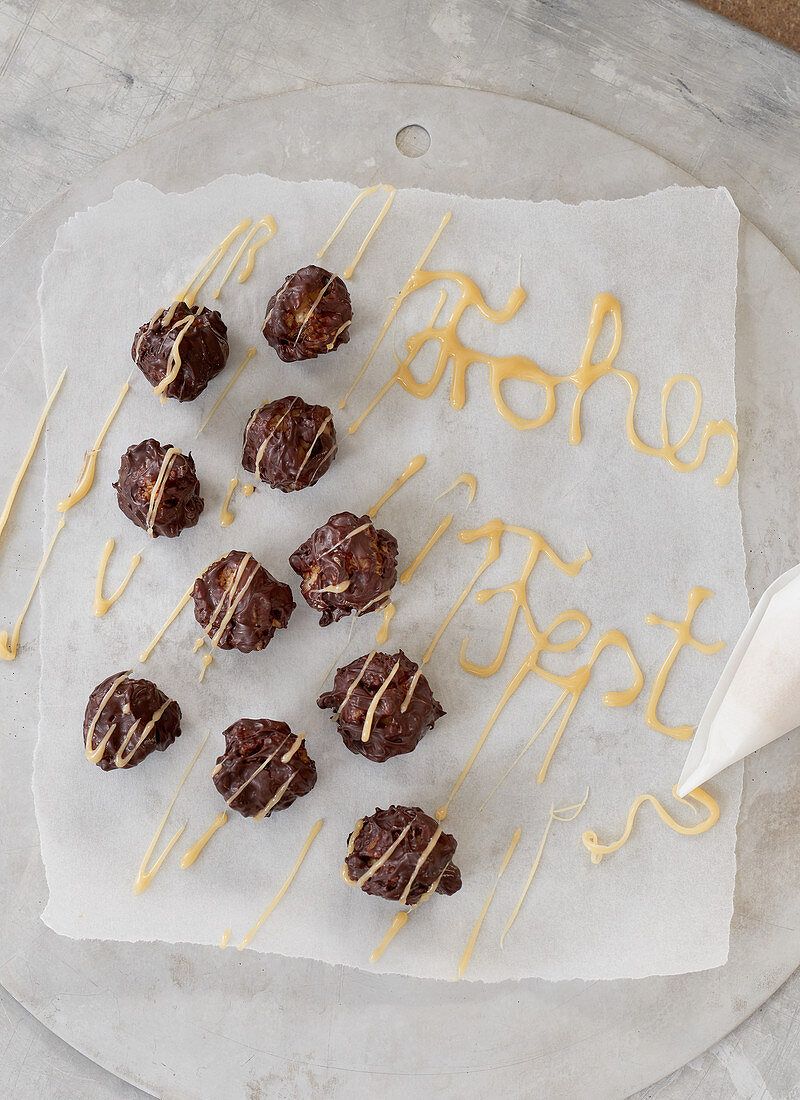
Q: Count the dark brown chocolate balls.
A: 10